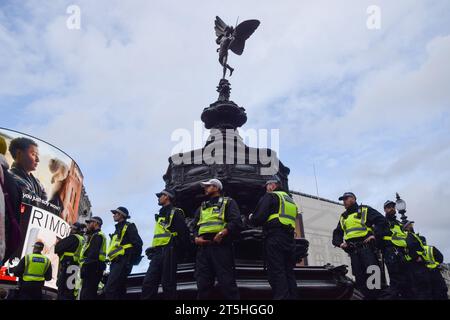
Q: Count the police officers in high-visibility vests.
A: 11